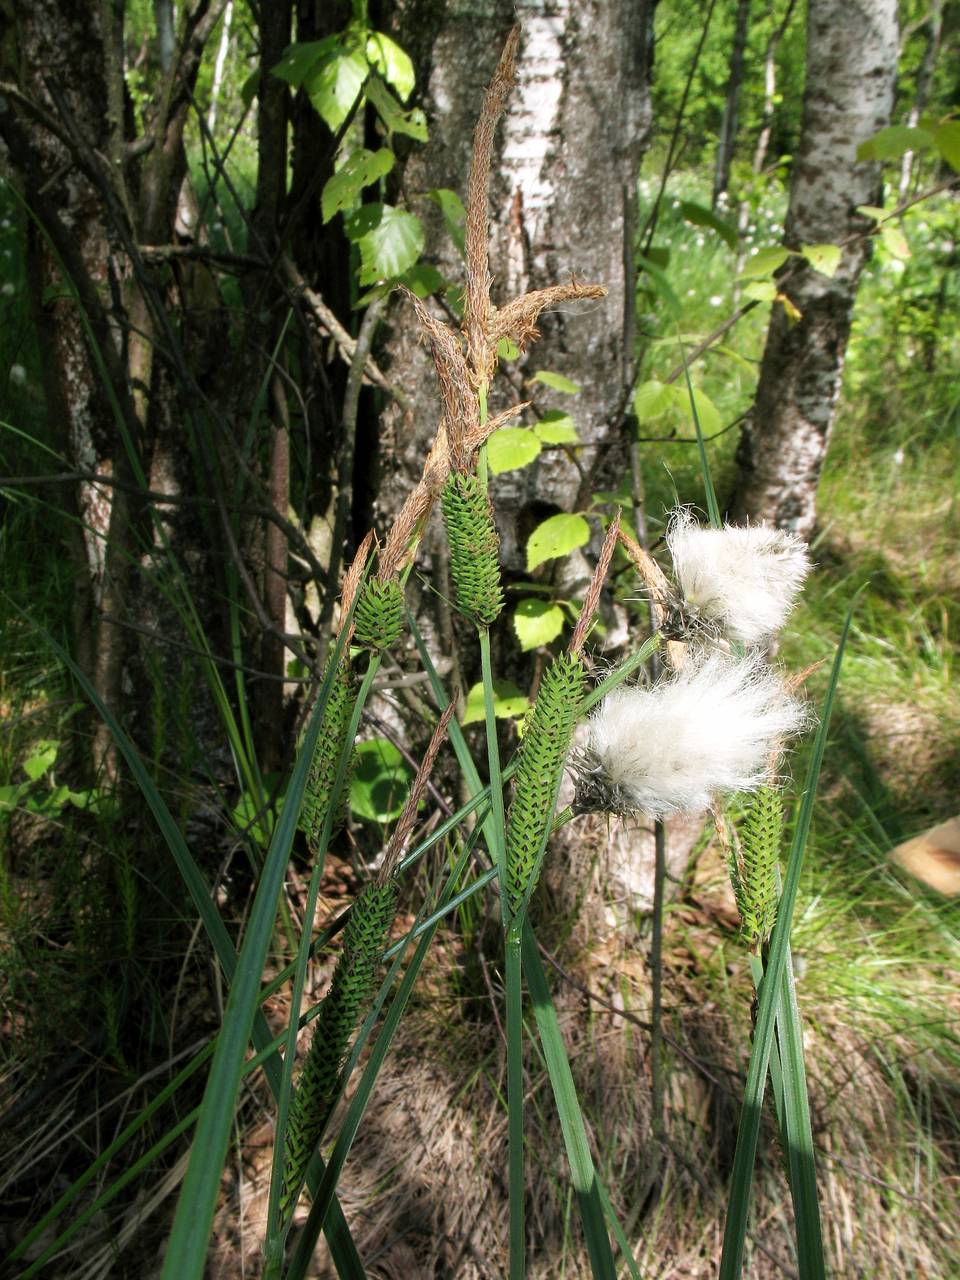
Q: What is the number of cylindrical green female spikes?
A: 6